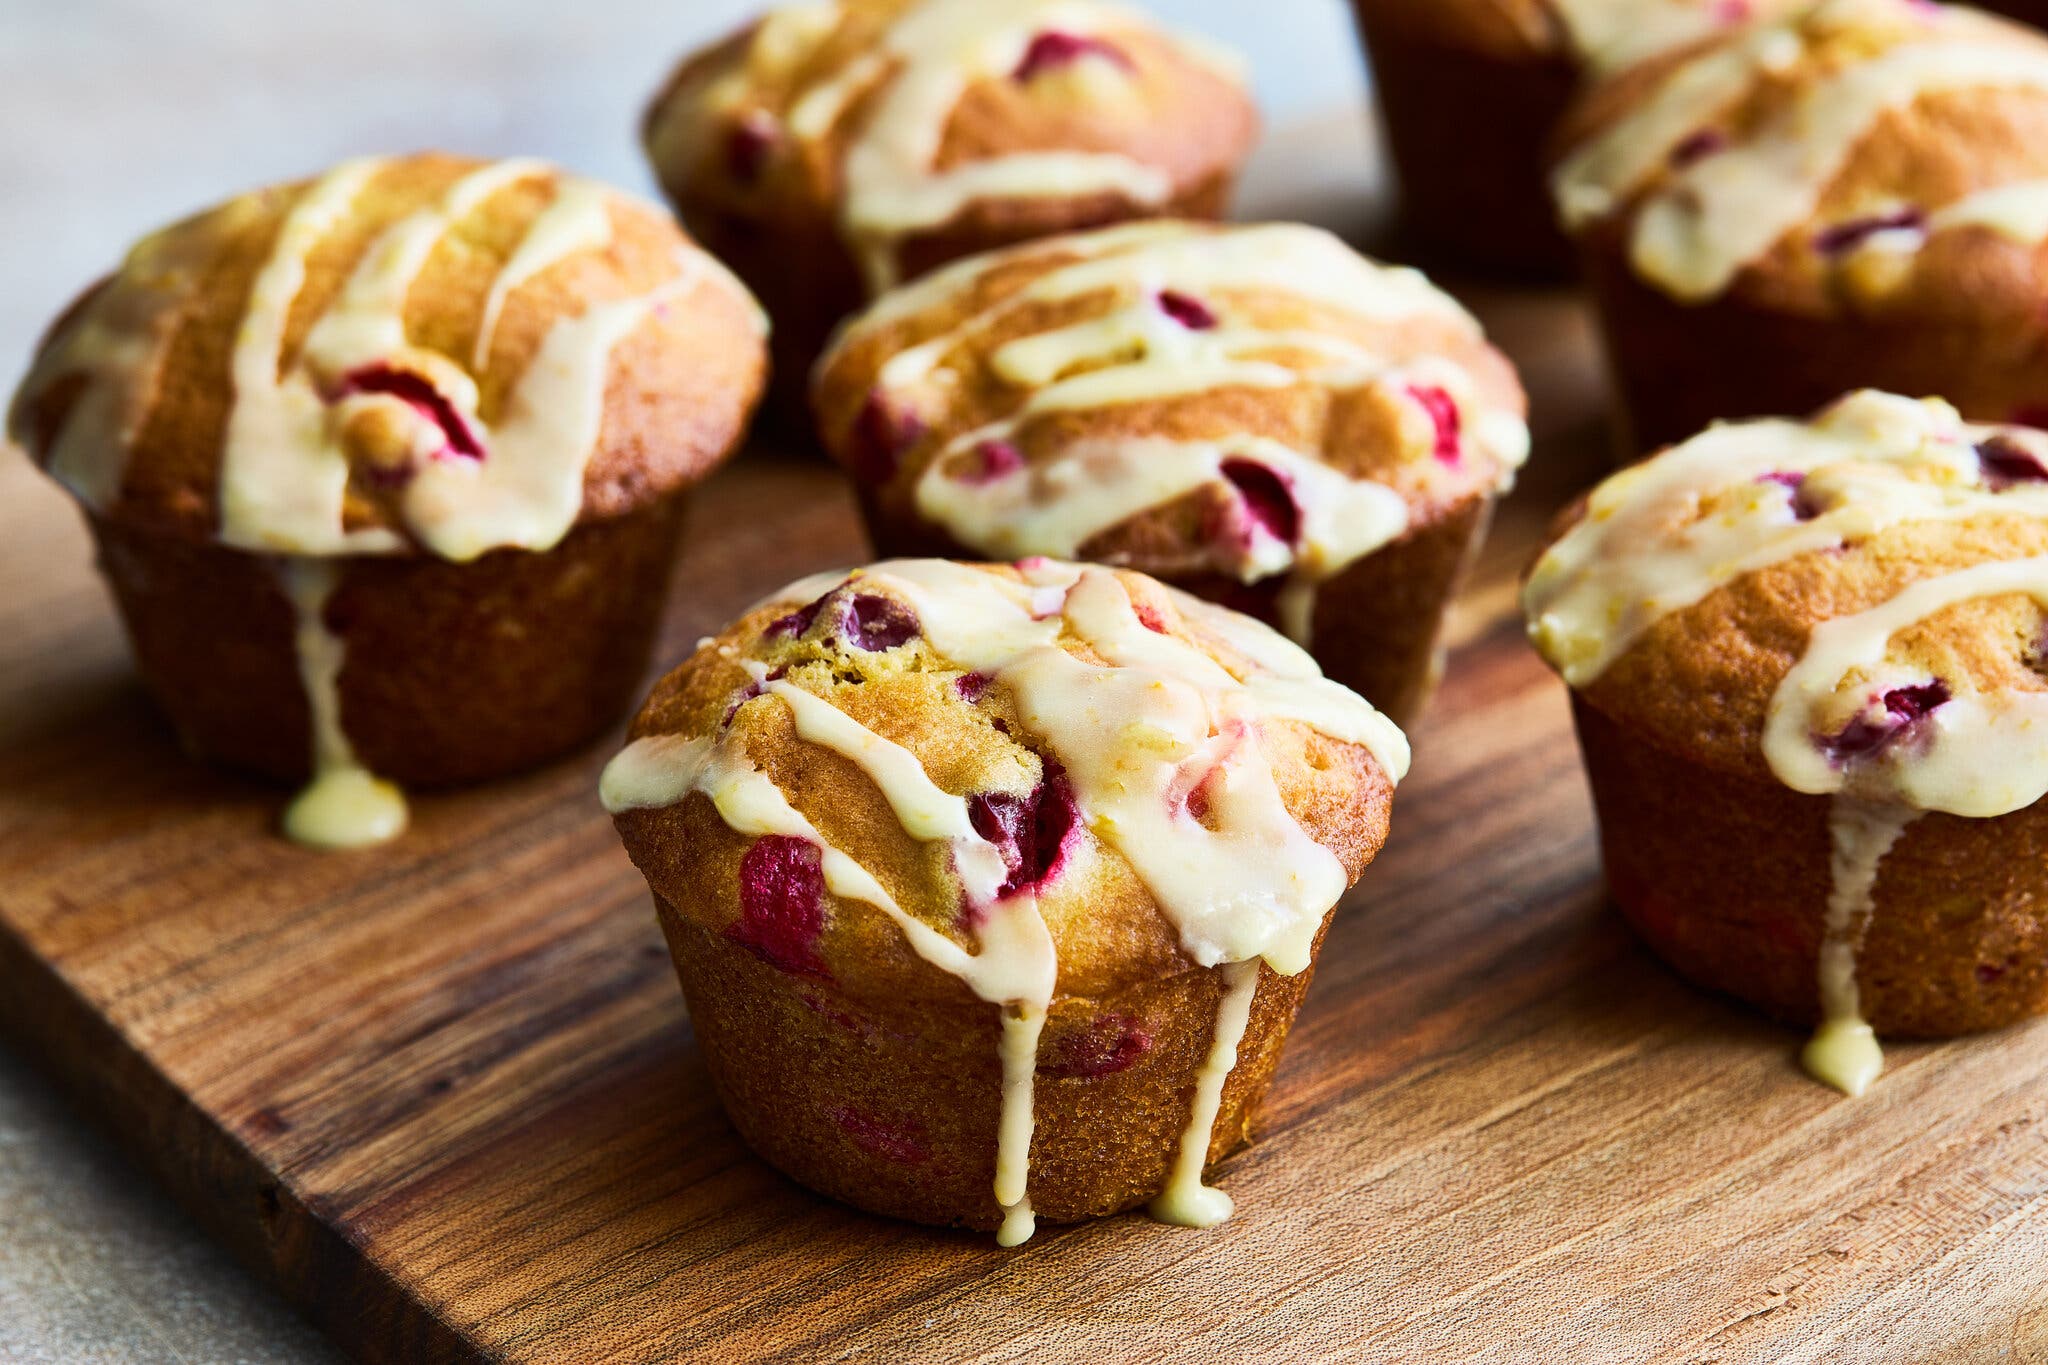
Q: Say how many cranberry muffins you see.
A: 7